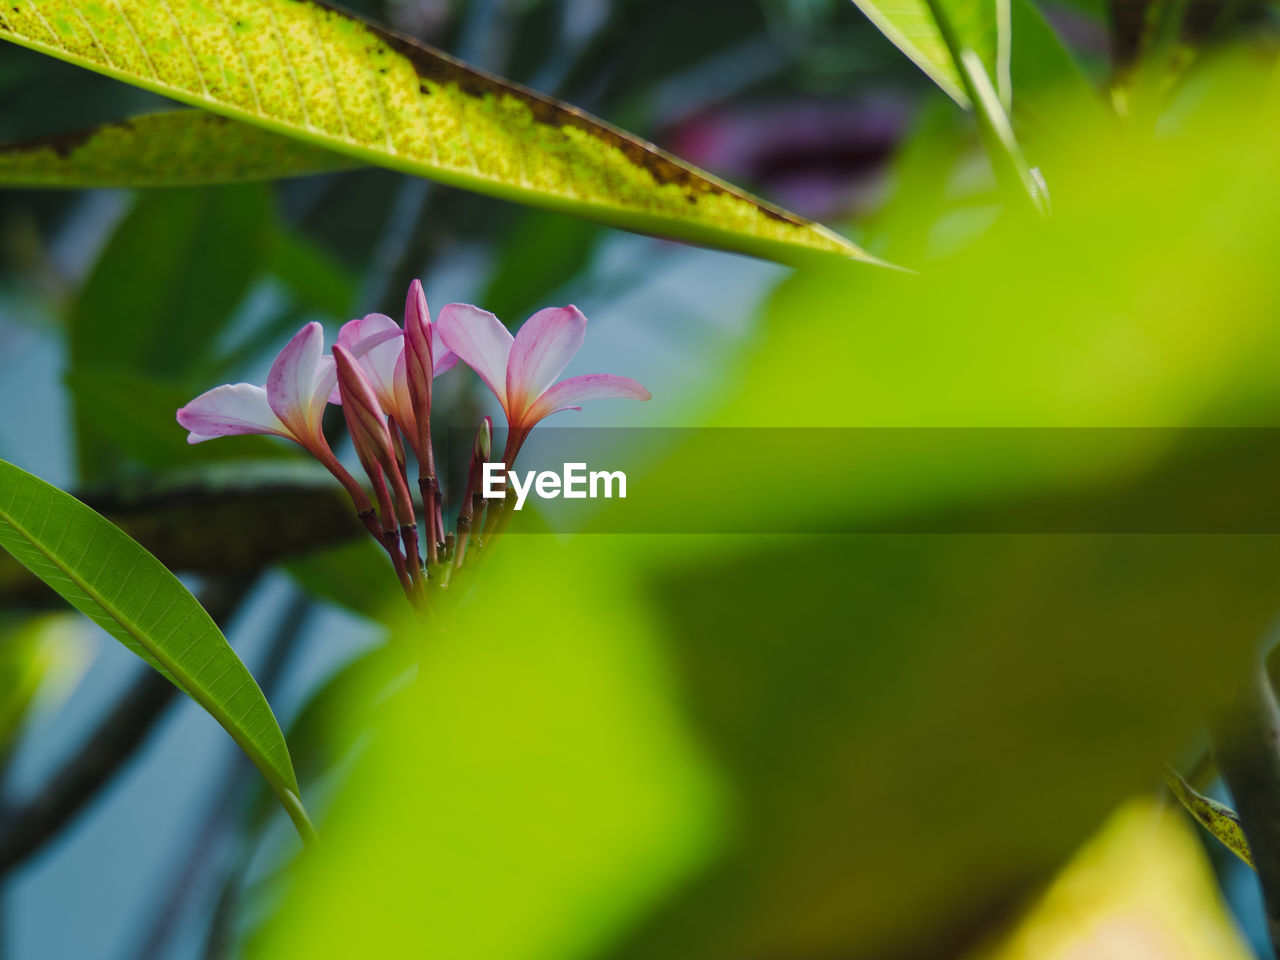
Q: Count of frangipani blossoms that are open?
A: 3